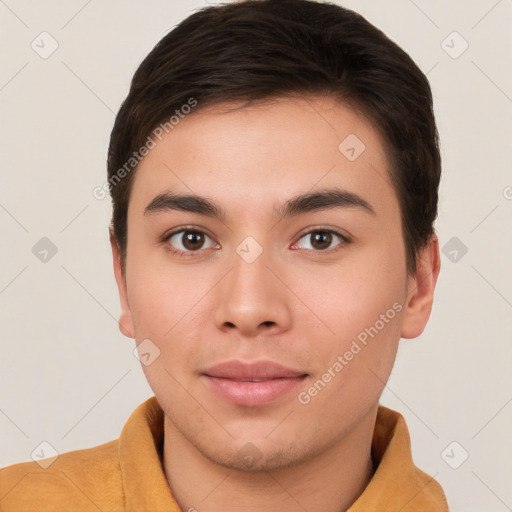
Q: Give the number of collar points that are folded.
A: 2